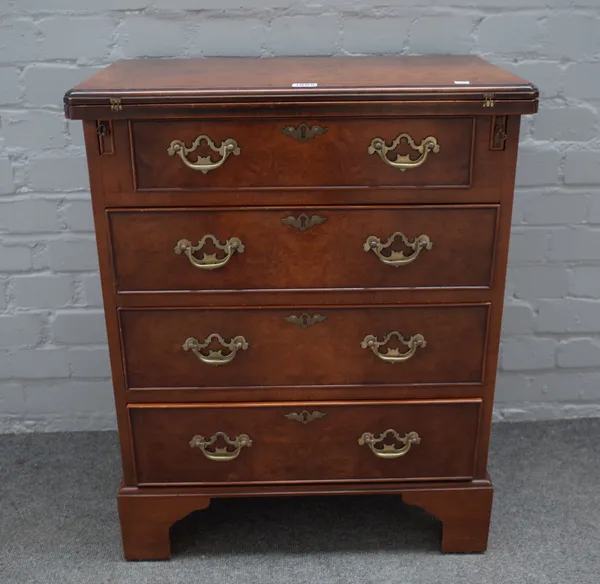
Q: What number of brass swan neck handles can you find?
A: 8